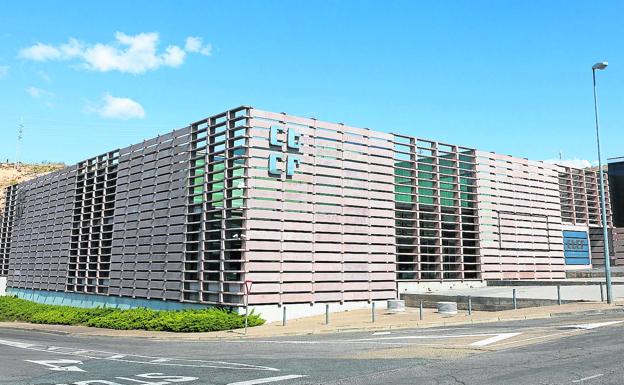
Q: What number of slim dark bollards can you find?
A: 8